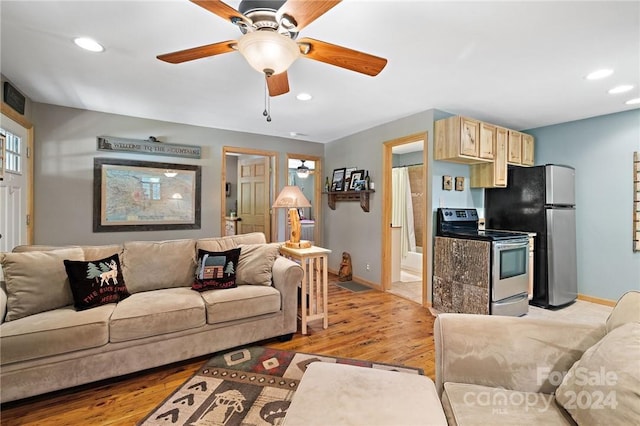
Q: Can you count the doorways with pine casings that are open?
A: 3